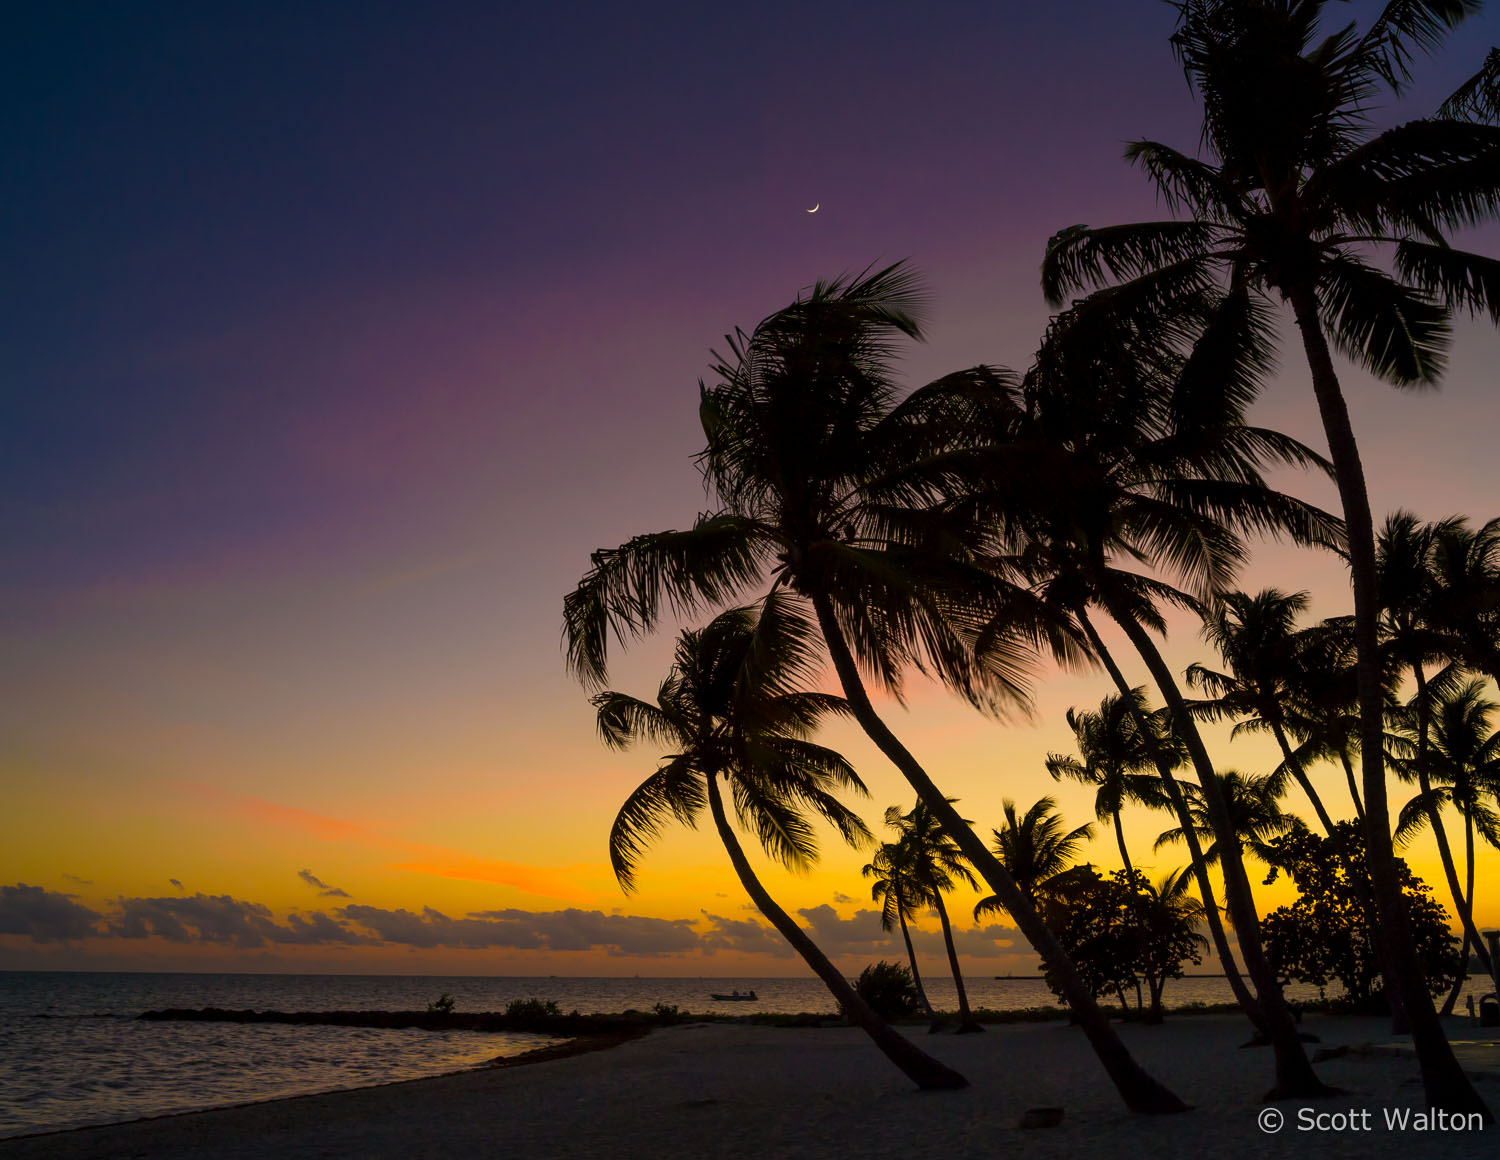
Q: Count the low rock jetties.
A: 1